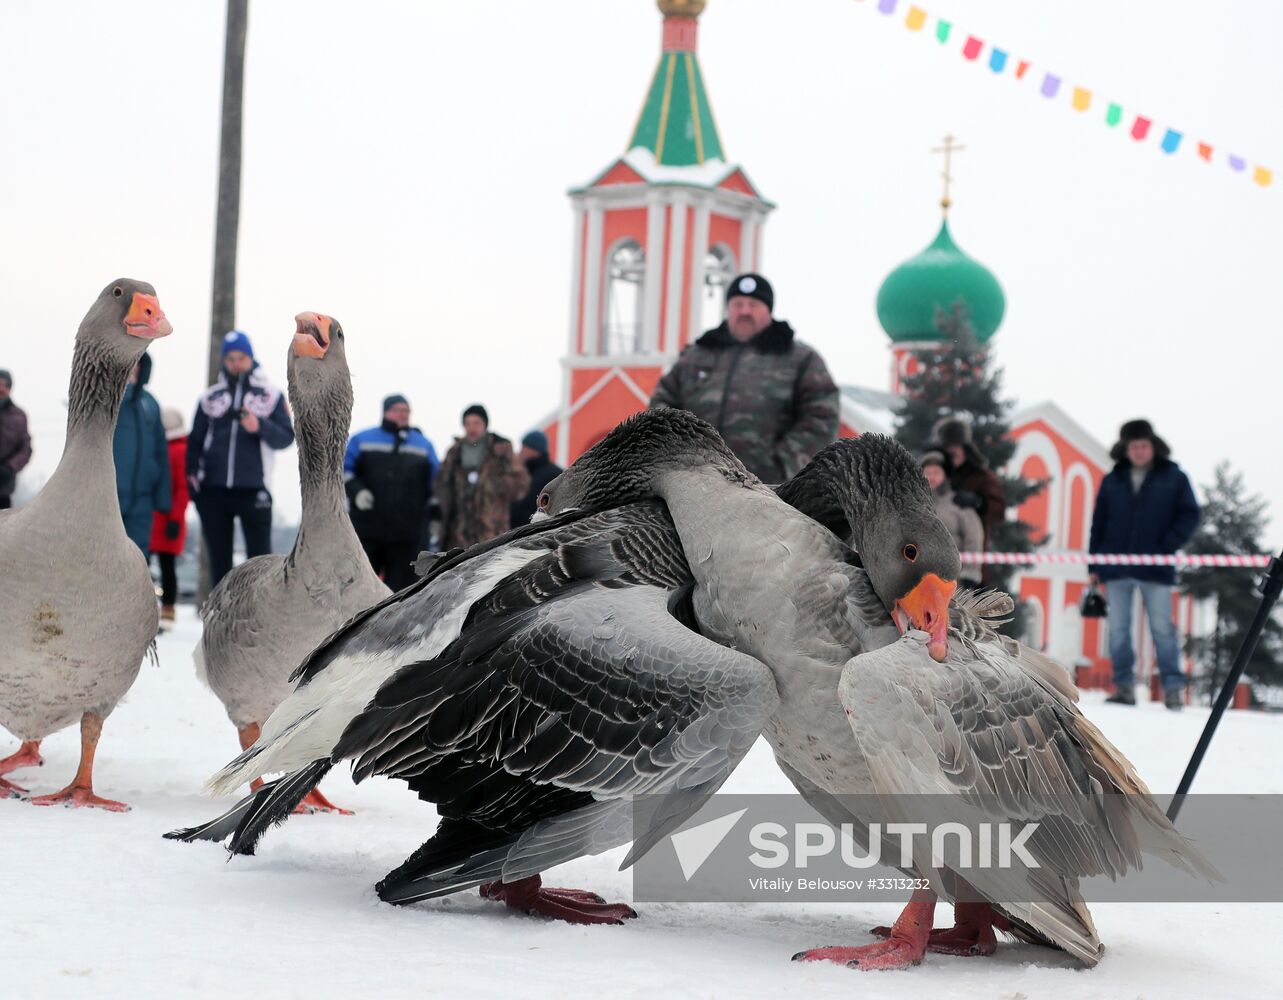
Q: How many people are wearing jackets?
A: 11